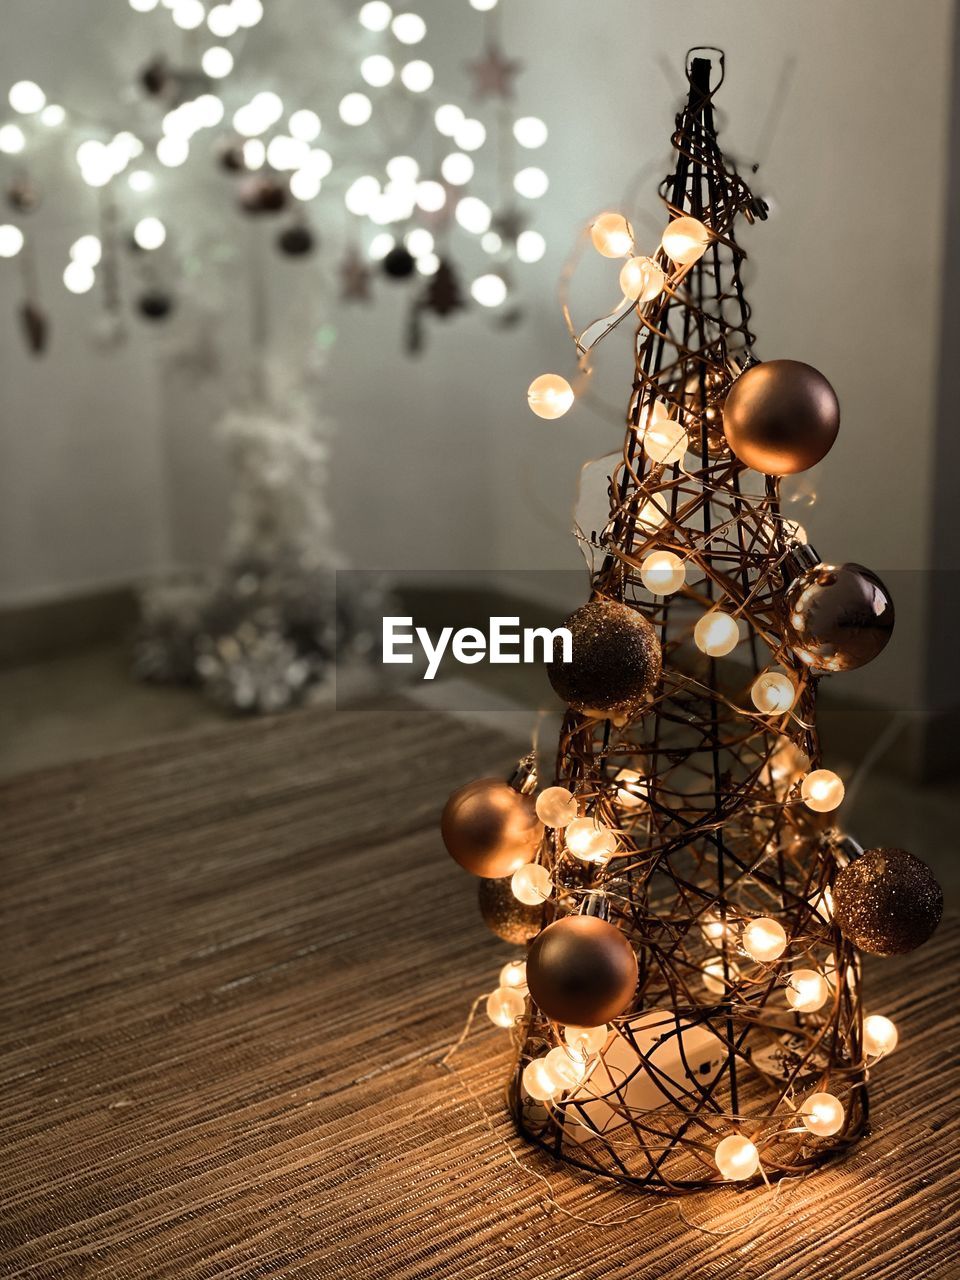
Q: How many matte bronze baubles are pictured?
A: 3